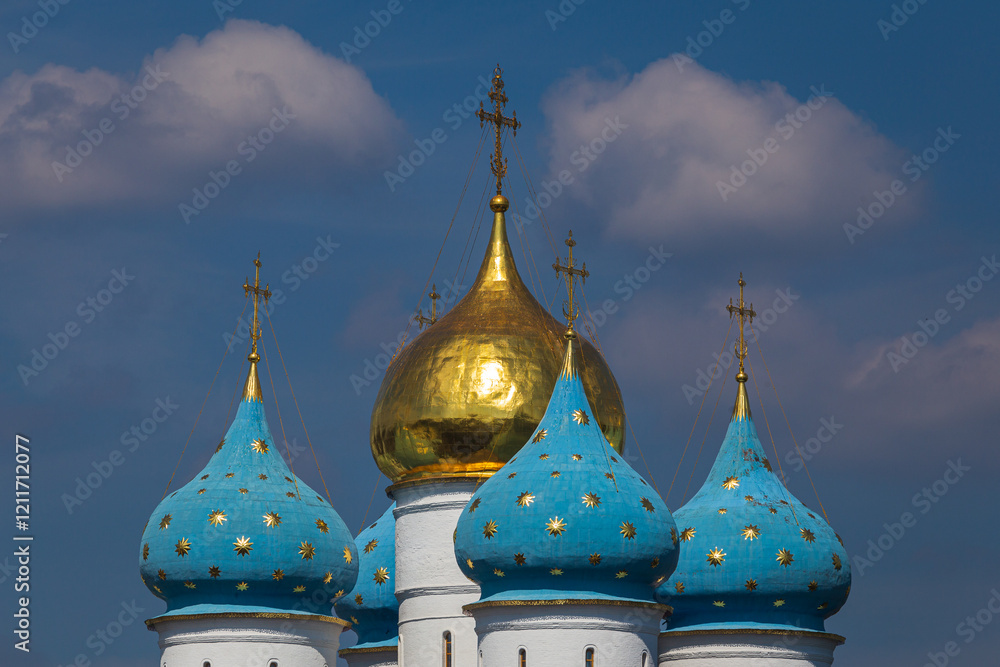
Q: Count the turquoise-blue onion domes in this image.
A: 4